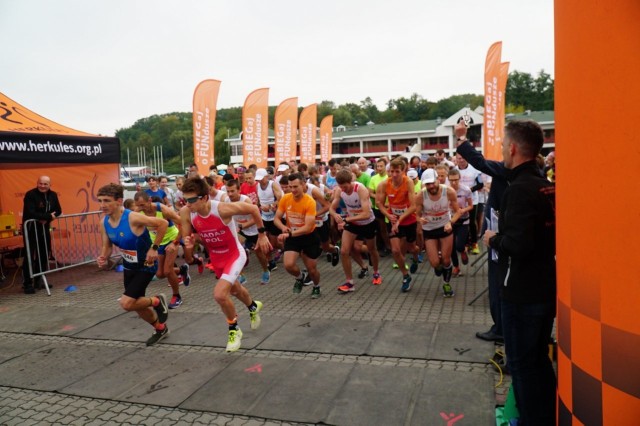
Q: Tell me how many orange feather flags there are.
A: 7